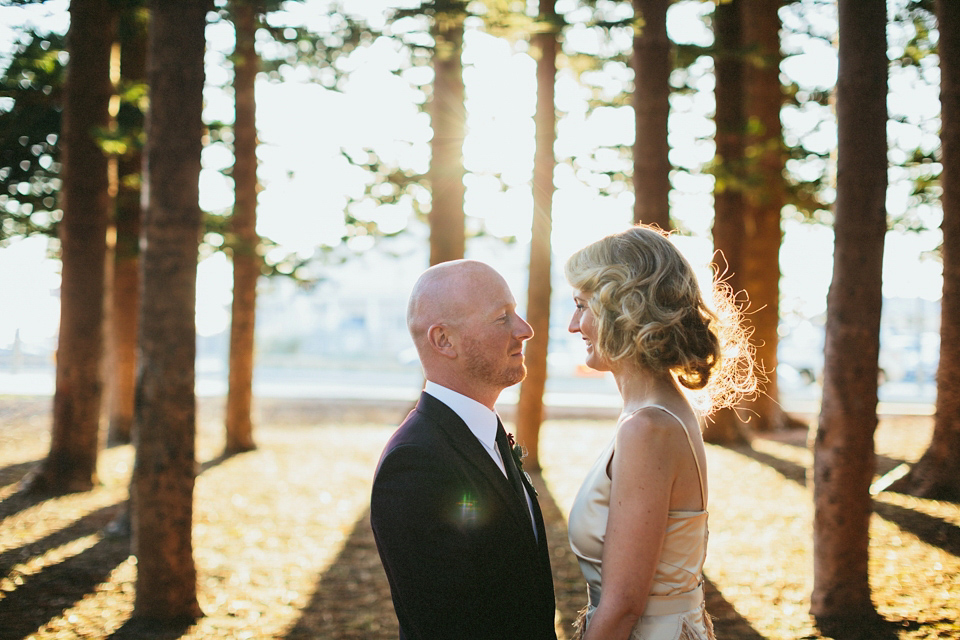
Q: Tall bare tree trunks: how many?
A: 11